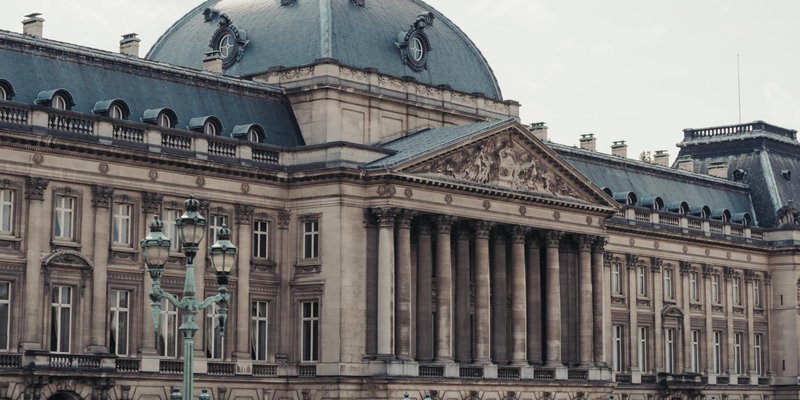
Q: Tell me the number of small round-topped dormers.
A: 13